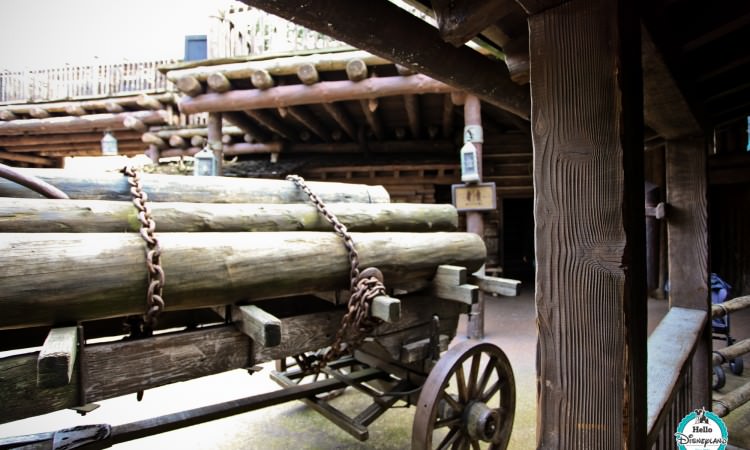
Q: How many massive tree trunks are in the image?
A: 3